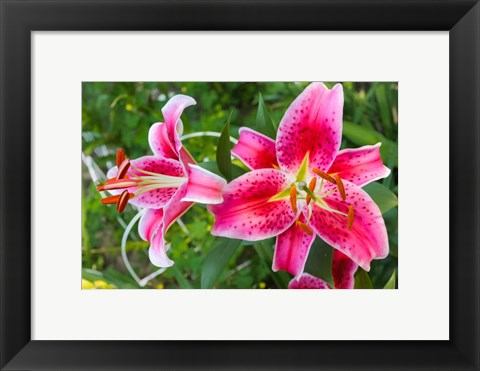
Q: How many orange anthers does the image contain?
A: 12